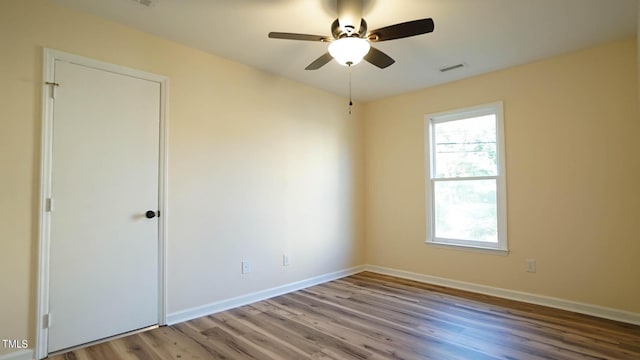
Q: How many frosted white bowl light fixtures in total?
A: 1